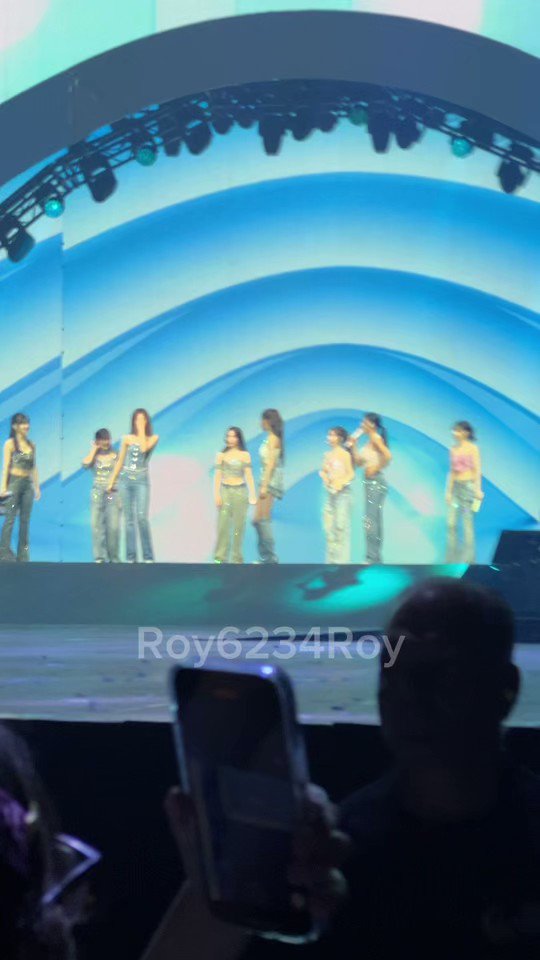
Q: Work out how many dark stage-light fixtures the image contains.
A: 12